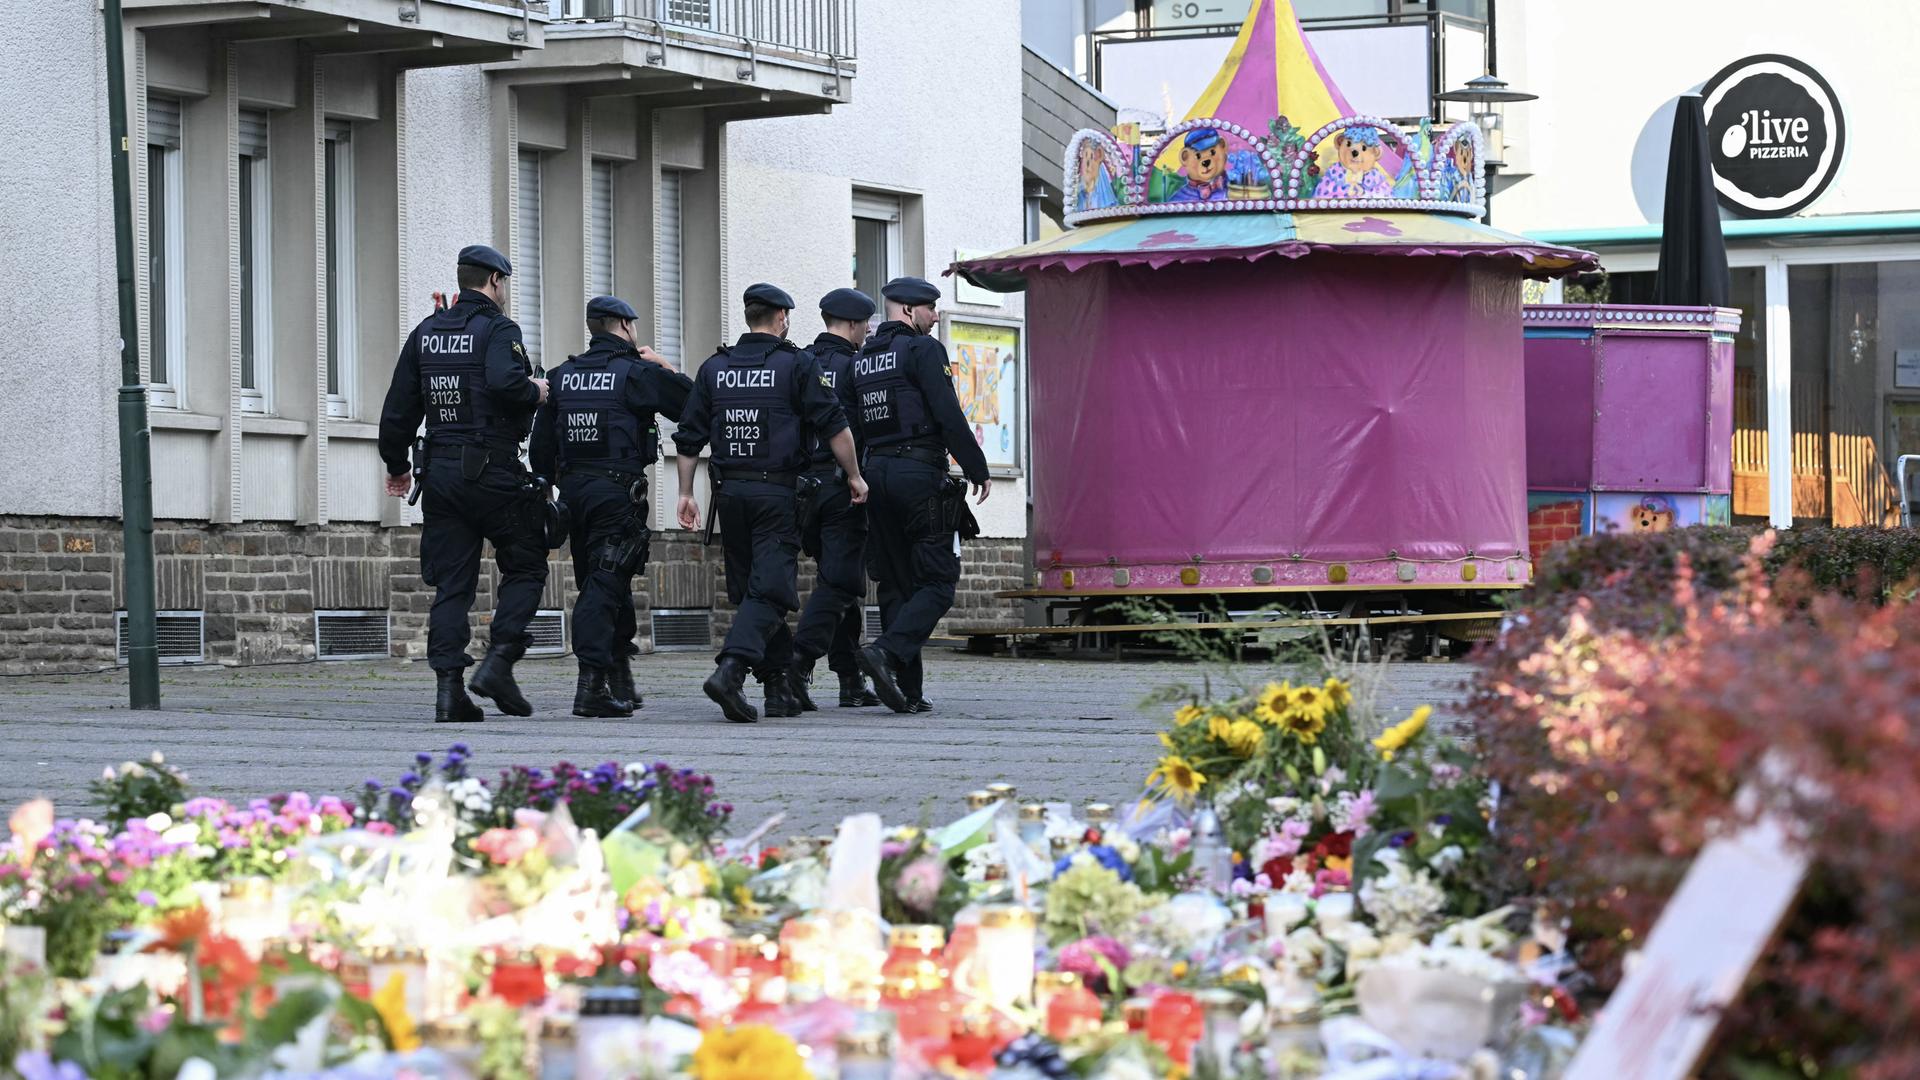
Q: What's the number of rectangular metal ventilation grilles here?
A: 5